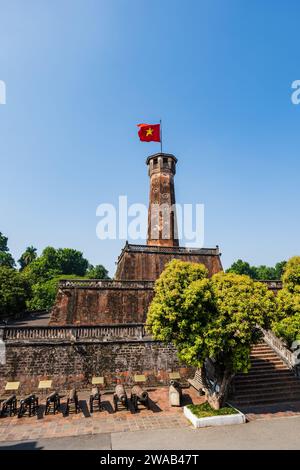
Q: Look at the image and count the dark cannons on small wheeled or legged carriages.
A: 7